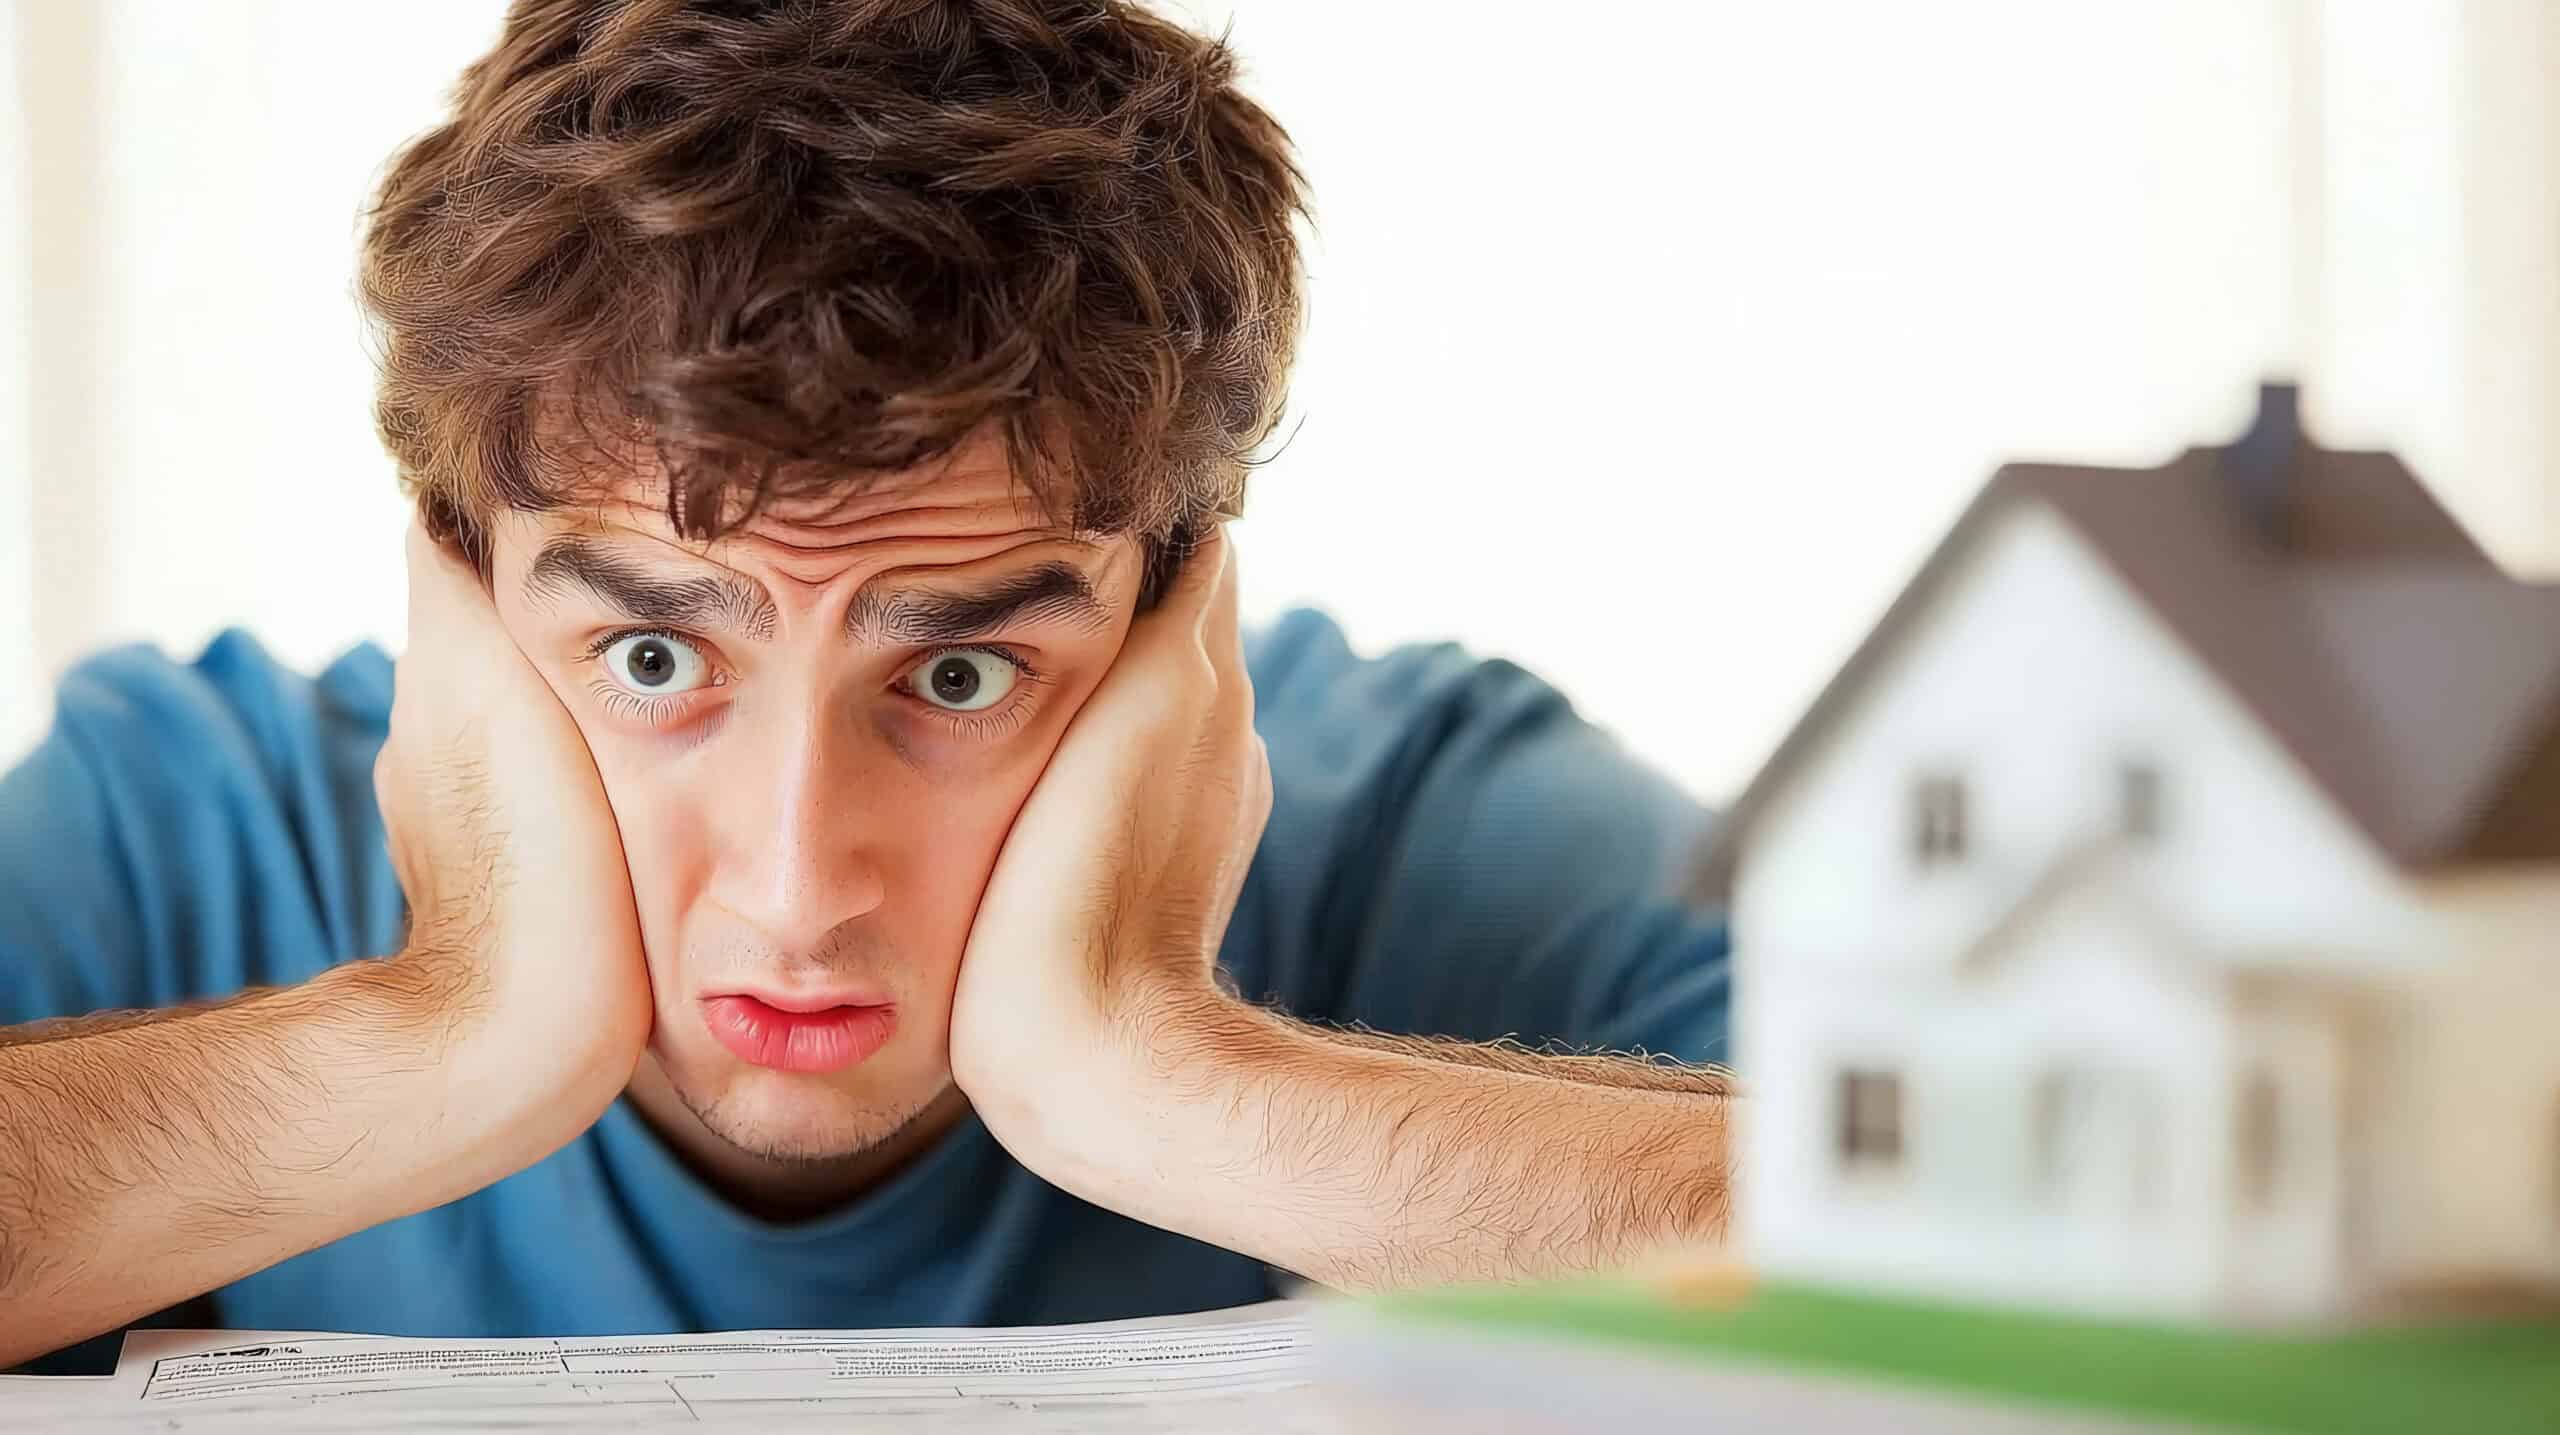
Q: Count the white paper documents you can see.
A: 1